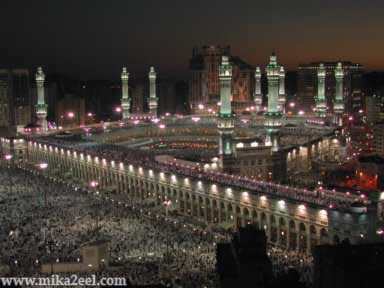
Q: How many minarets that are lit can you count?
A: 9